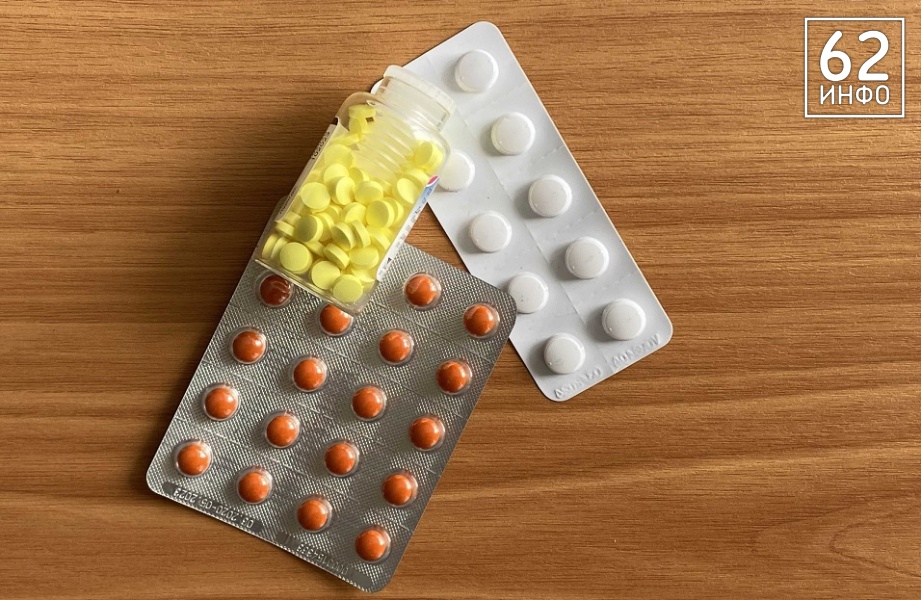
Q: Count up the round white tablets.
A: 9